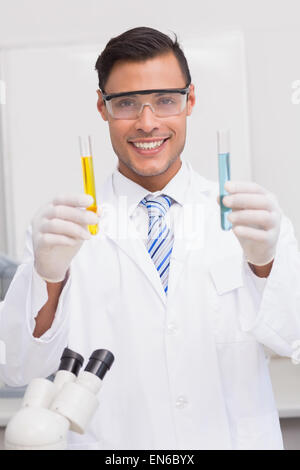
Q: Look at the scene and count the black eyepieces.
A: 2